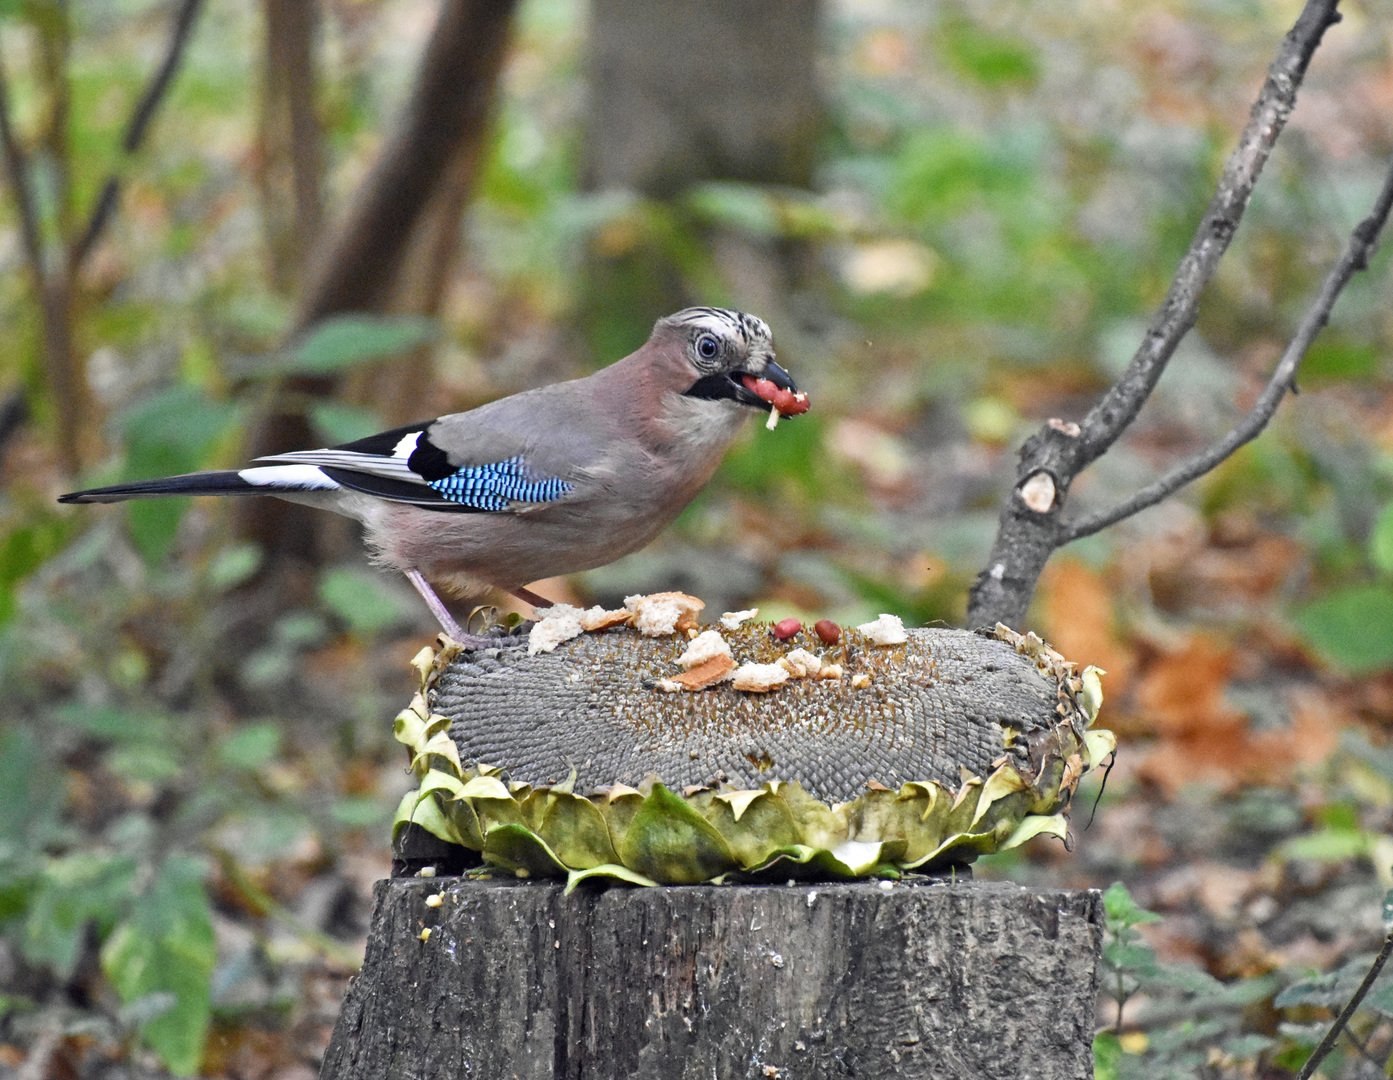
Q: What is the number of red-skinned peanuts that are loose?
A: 2